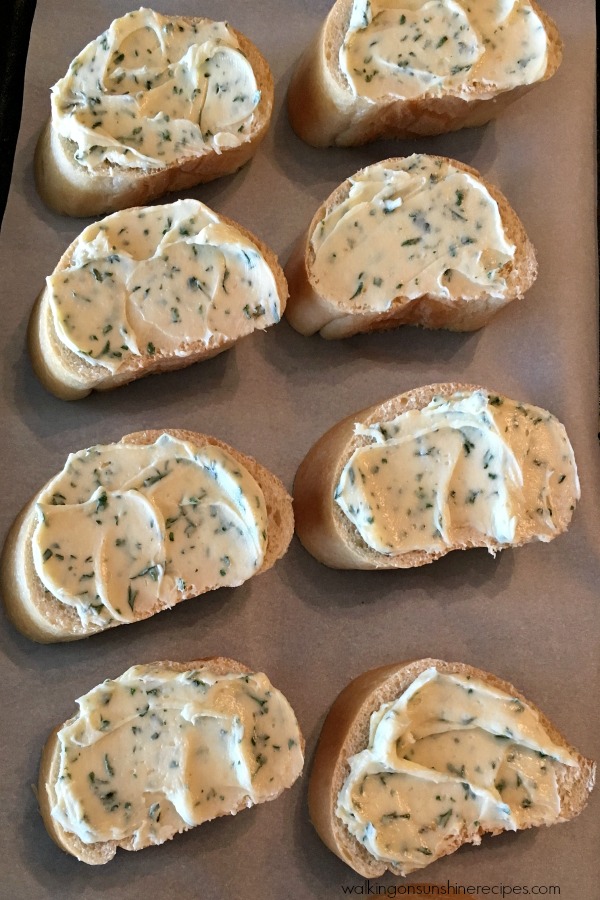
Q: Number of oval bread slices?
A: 8